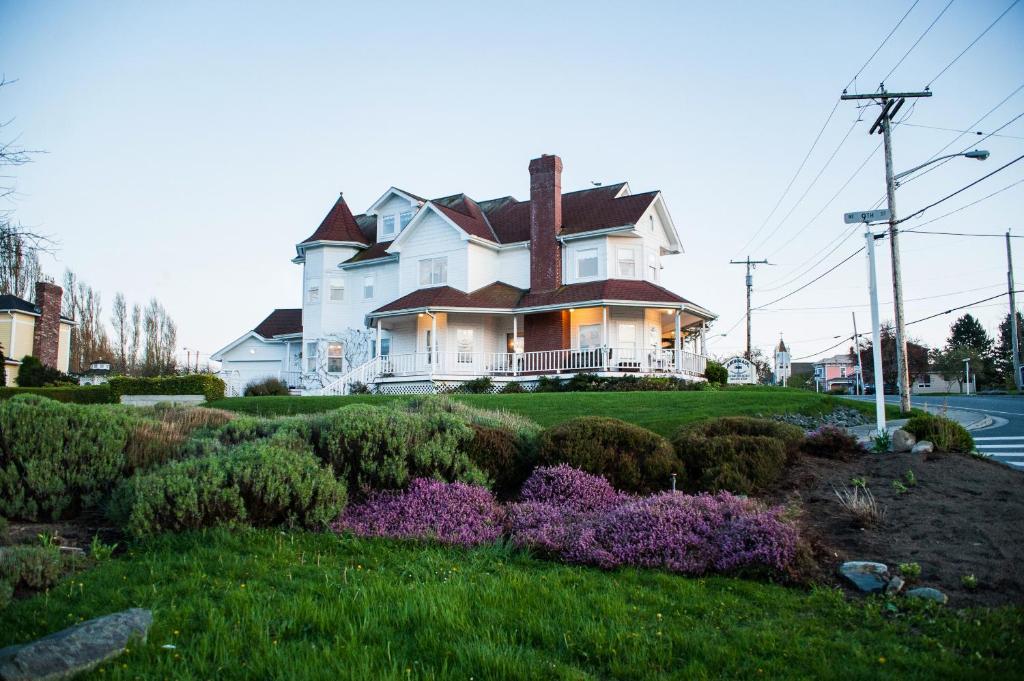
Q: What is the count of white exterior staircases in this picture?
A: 1